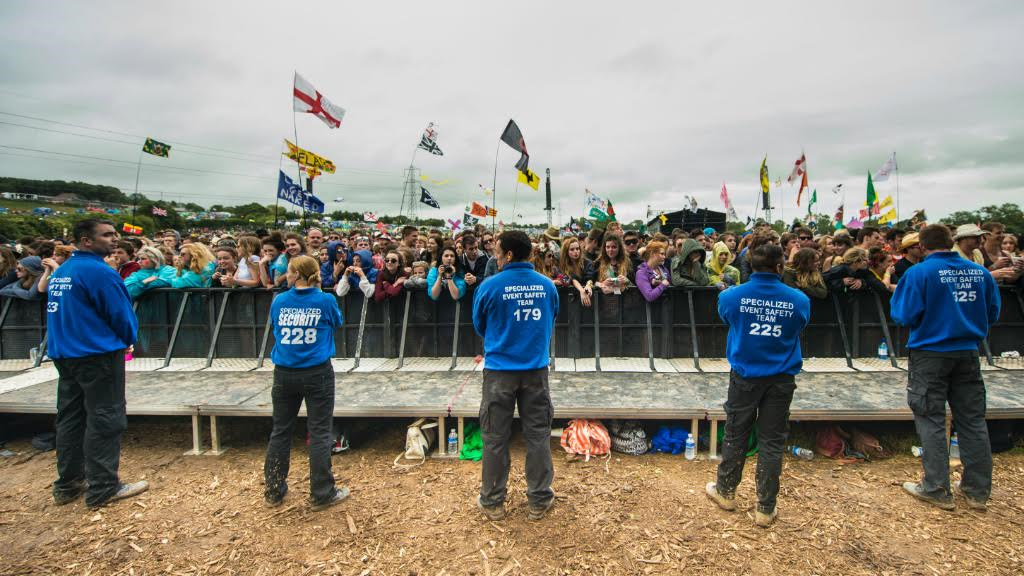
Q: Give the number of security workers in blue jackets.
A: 5